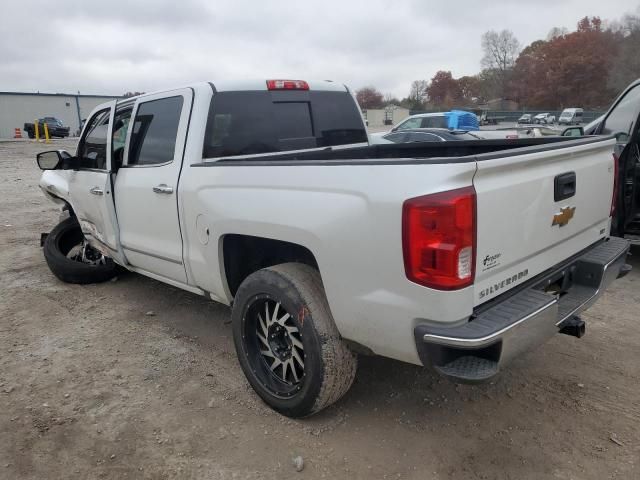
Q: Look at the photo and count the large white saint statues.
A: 0